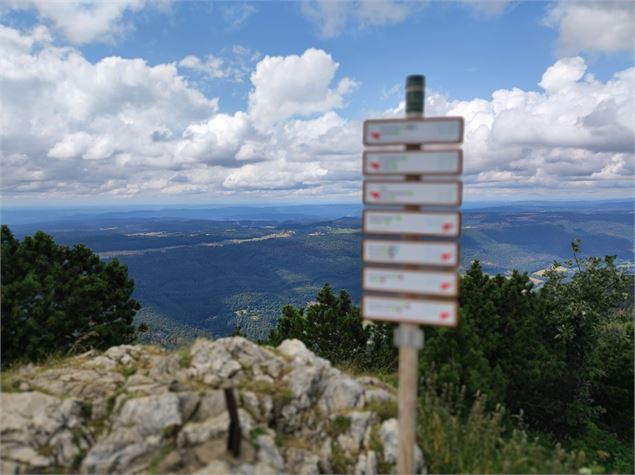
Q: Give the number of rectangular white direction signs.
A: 7